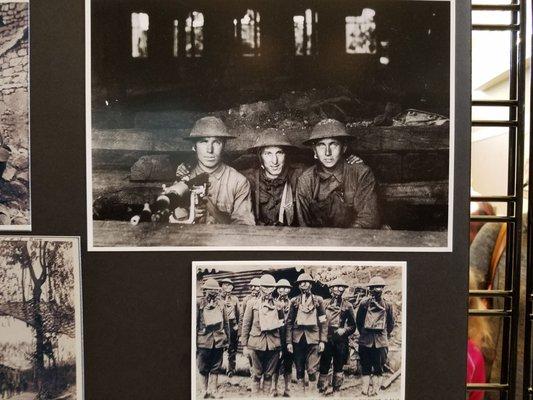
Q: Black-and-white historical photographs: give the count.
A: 4